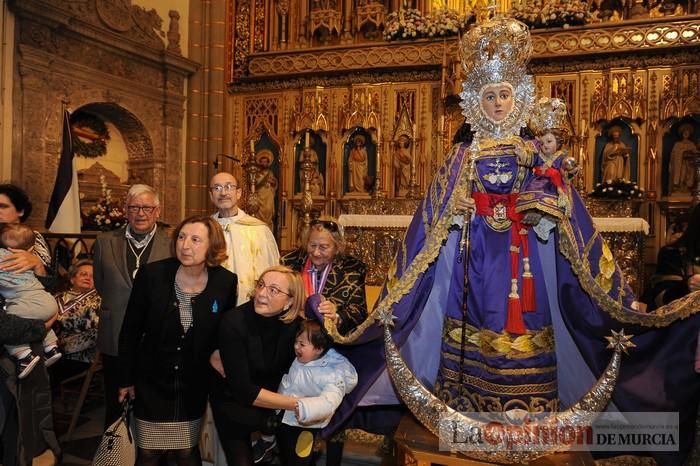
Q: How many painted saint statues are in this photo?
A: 6